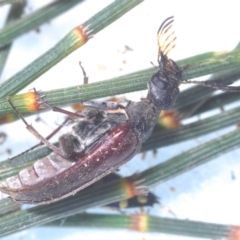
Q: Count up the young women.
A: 0